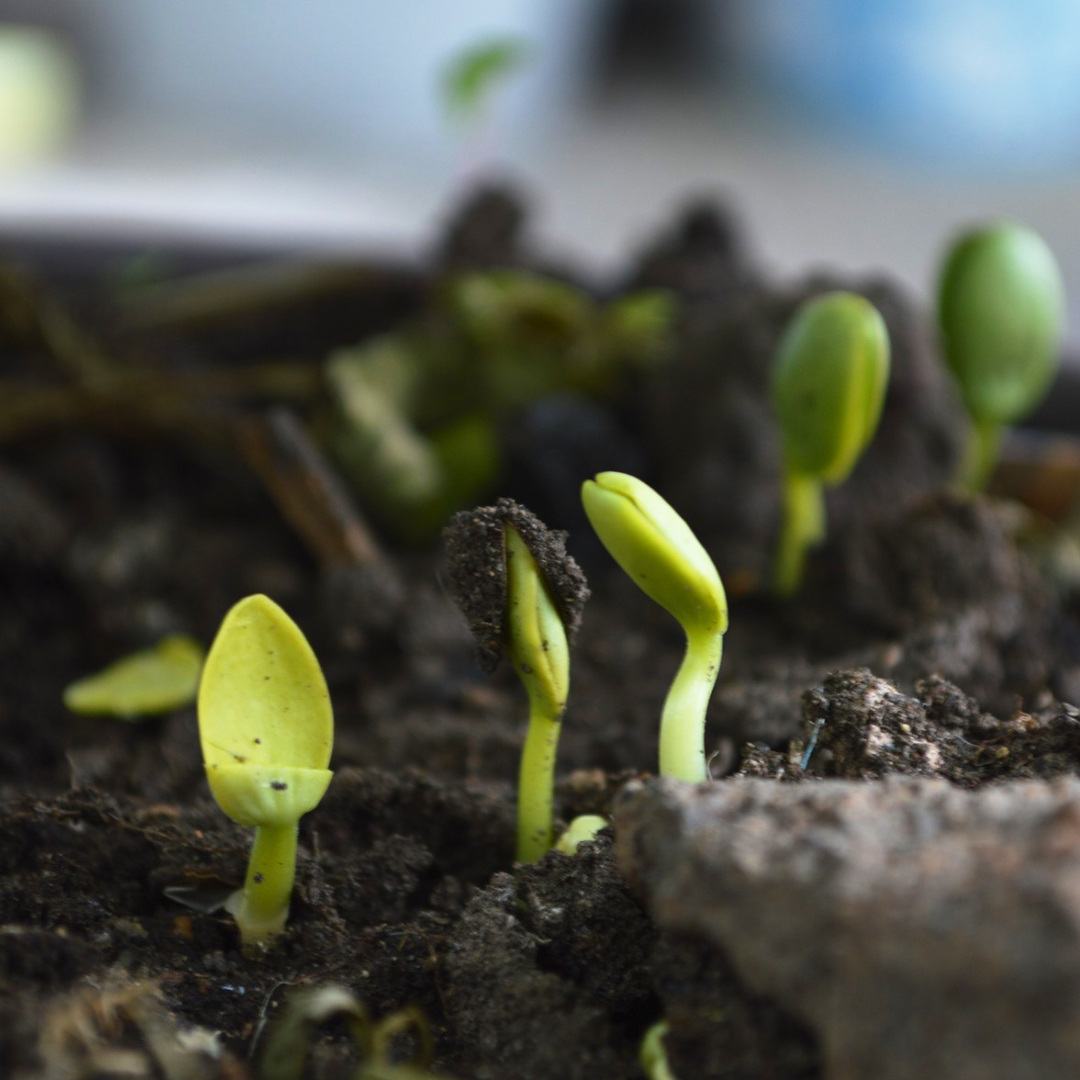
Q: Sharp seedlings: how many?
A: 3